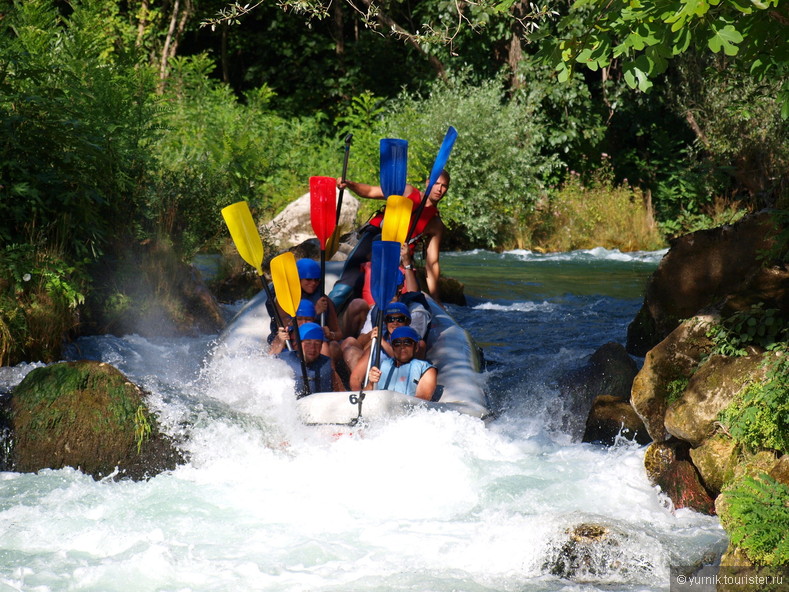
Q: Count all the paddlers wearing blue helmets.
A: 6